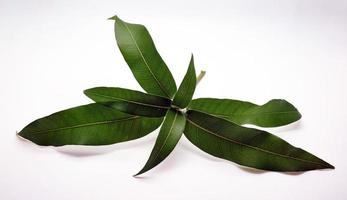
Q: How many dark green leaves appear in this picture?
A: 7